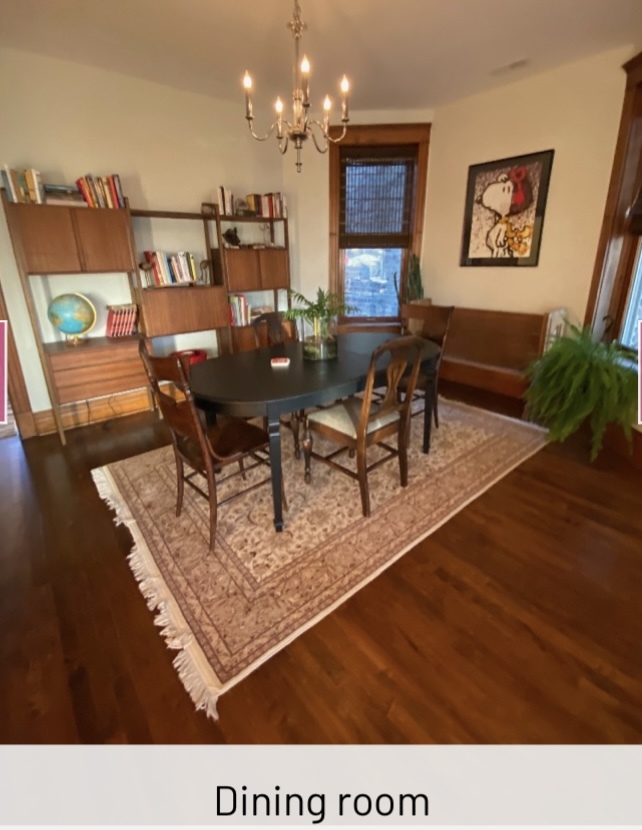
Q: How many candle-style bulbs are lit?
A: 5